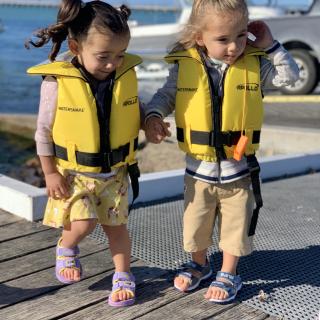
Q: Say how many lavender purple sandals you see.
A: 2